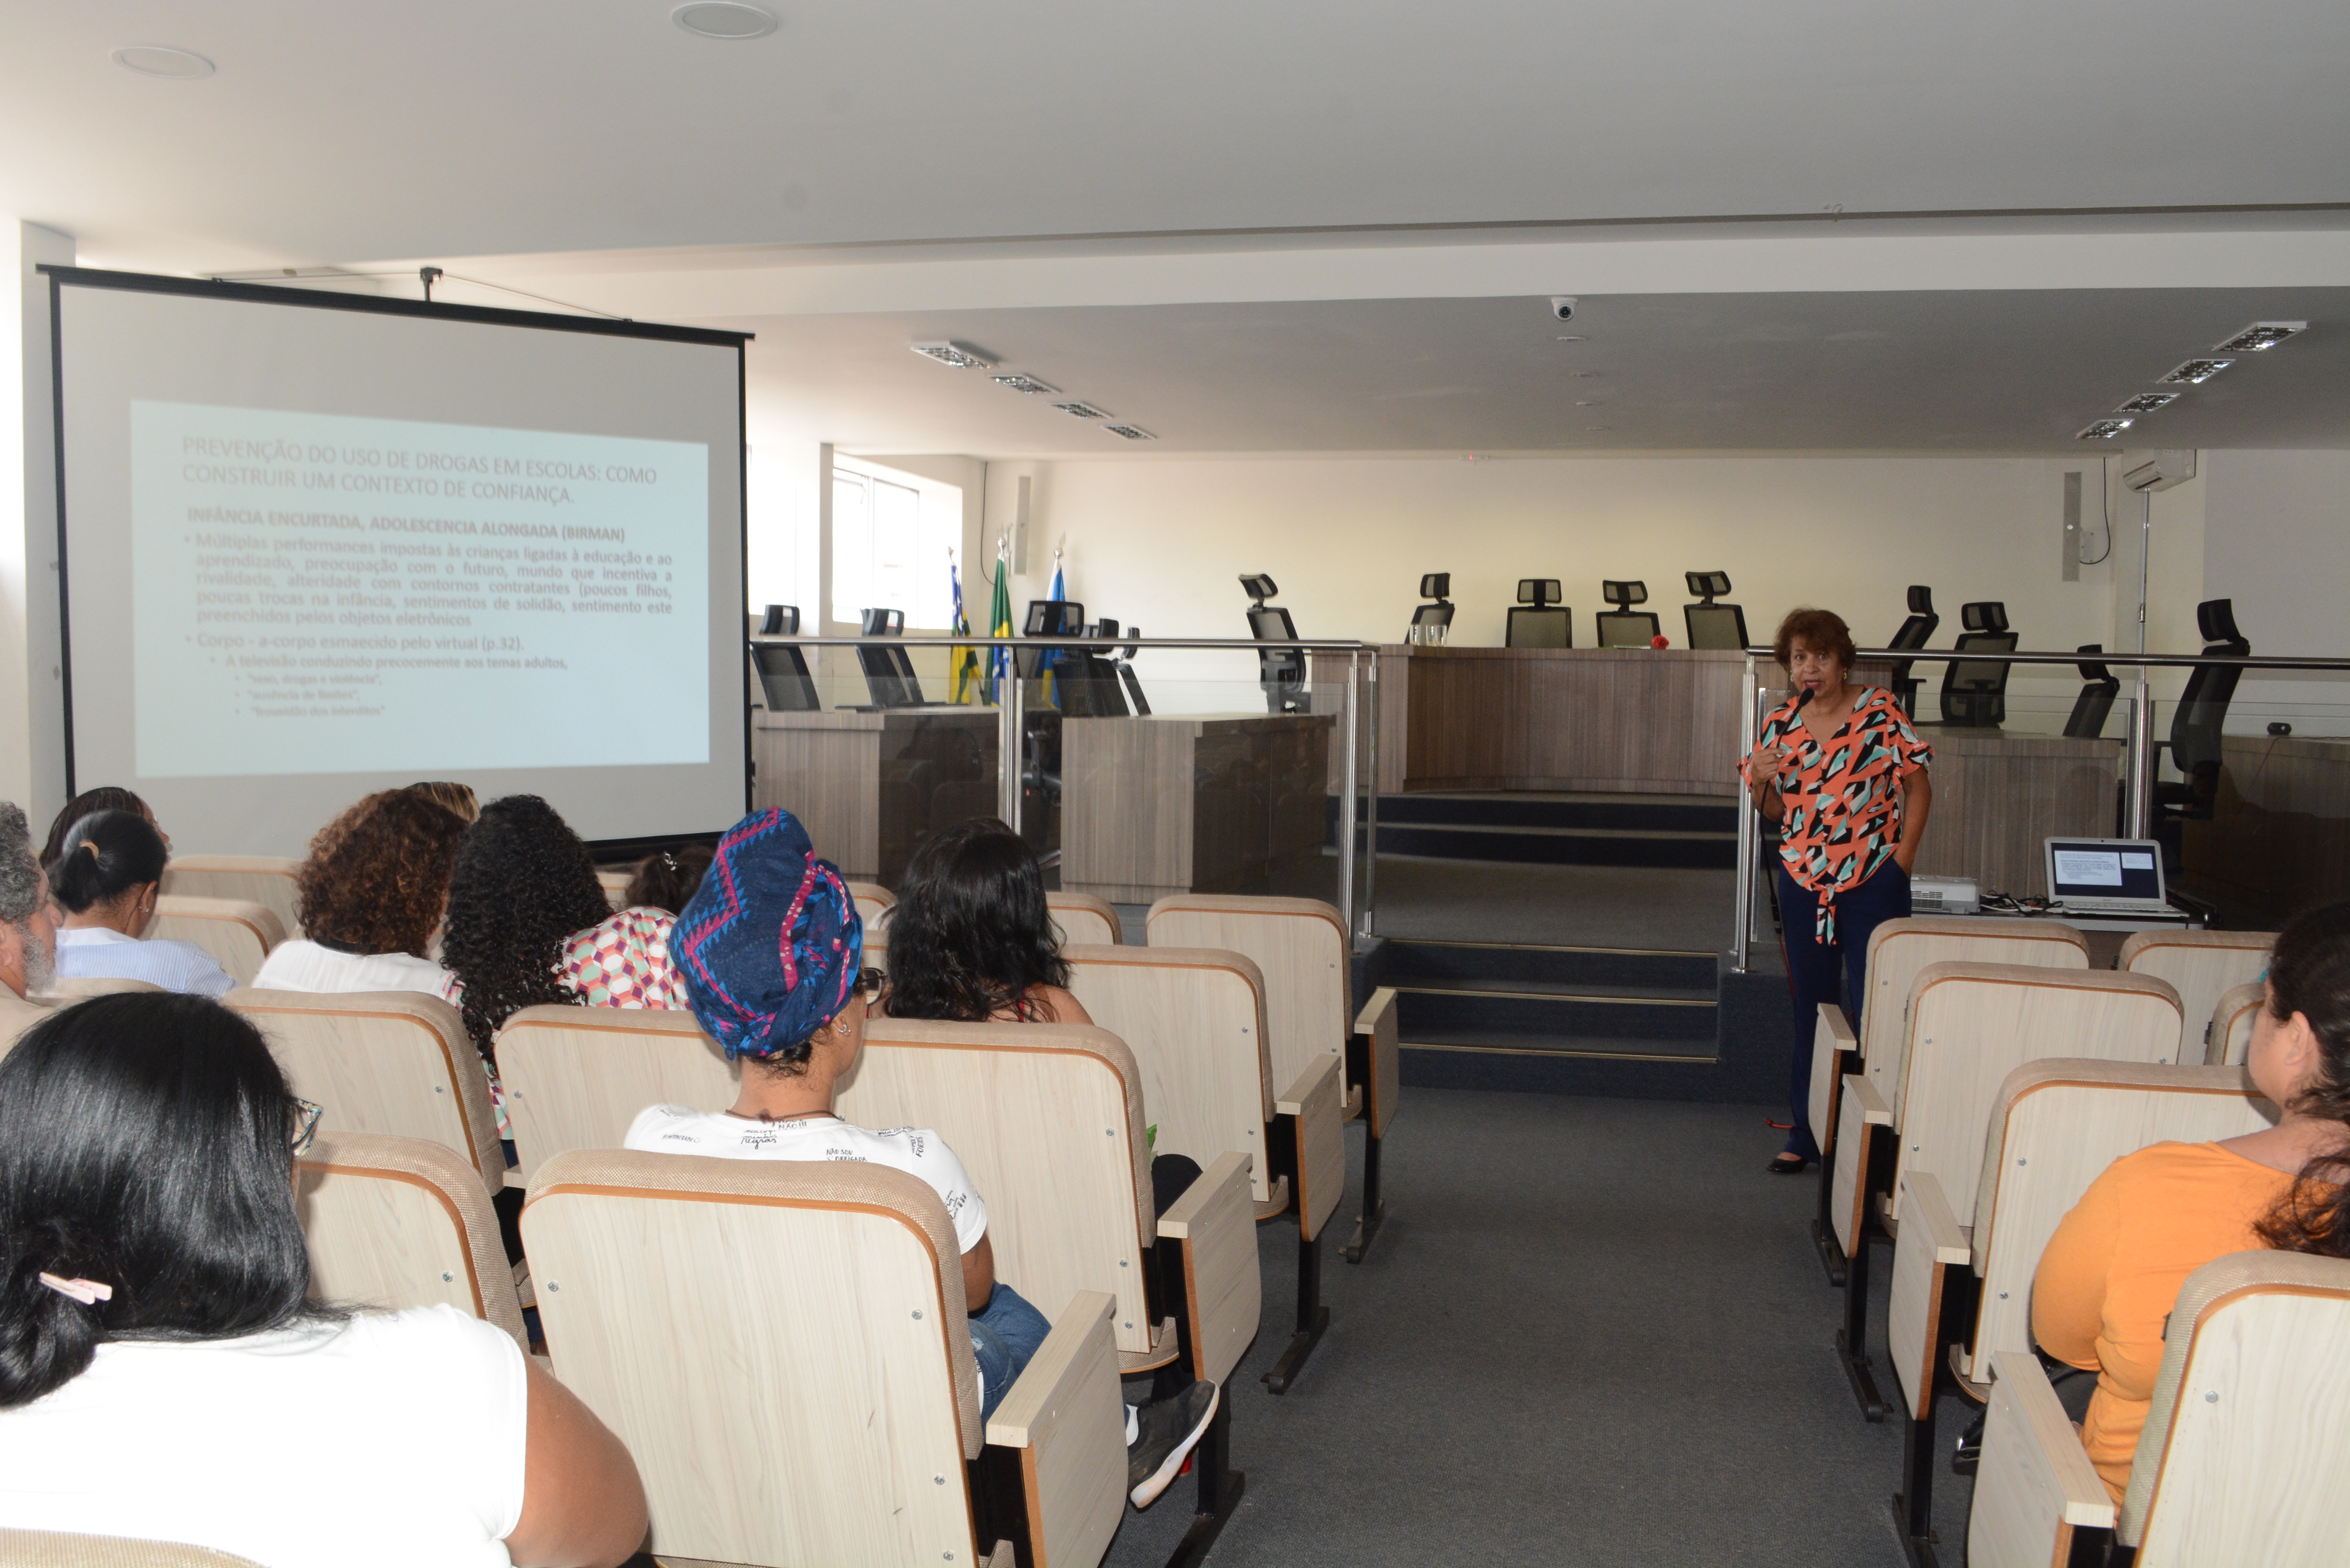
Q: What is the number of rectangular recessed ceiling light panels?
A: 8